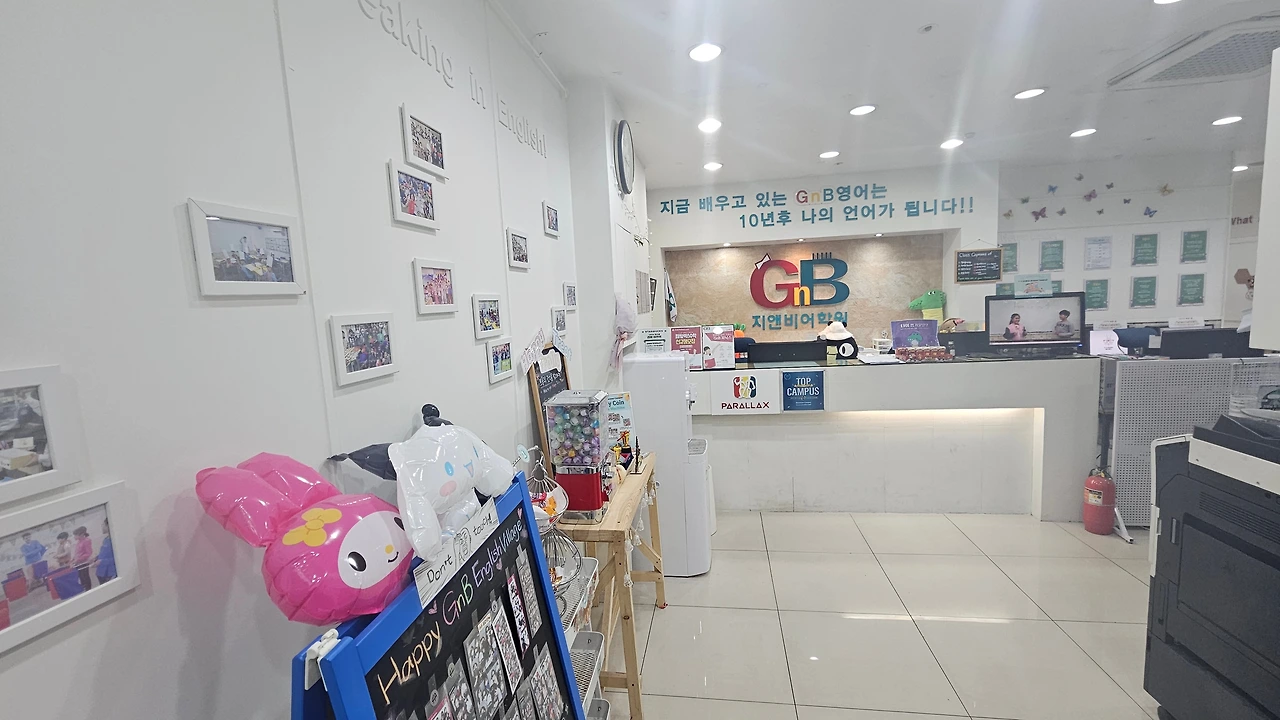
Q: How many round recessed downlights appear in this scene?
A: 14